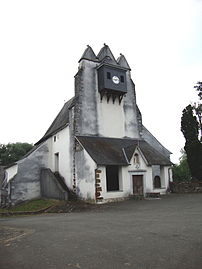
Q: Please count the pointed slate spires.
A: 3